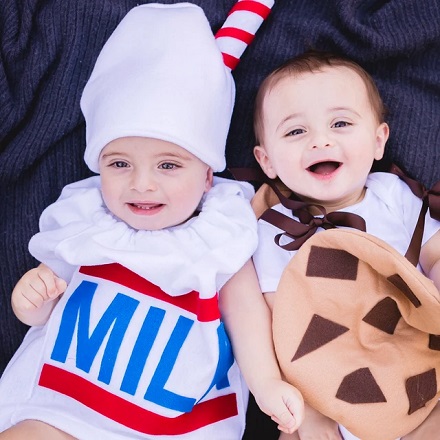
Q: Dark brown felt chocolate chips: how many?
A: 7